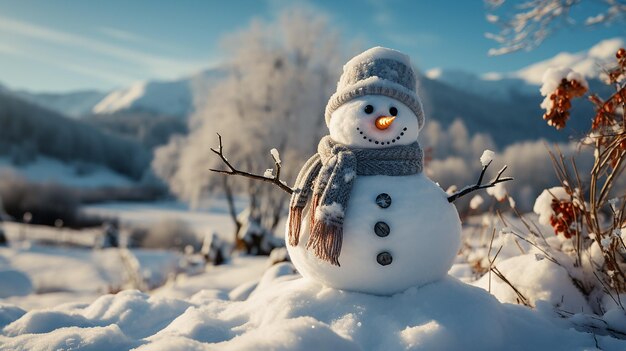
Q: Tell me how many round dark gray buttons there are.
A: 3